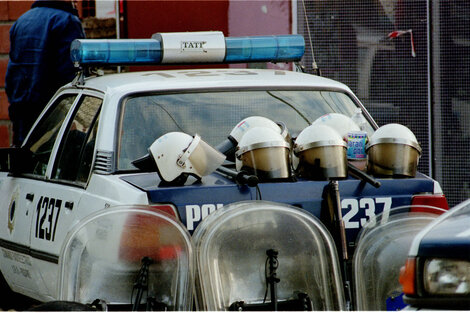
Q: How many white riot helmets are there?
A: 6